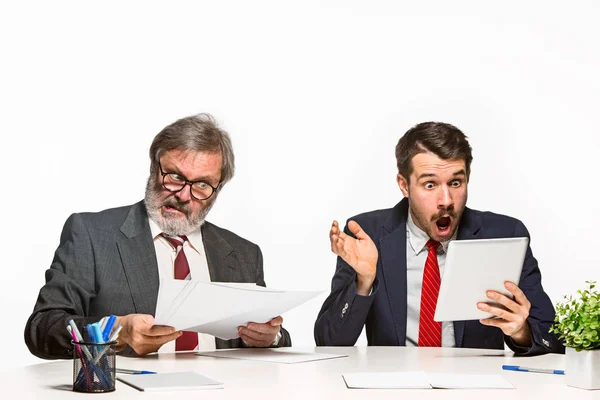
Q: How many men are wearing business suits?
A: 2